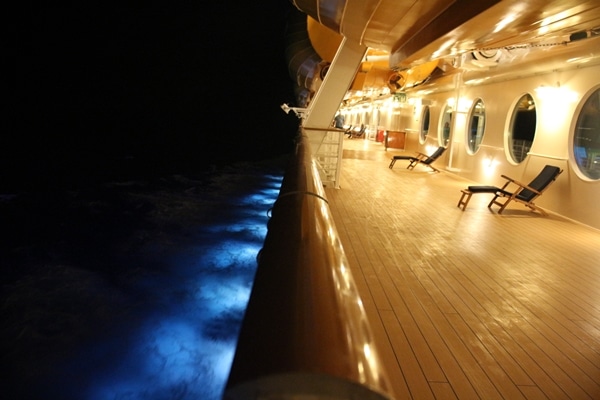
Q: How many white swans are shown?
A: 0